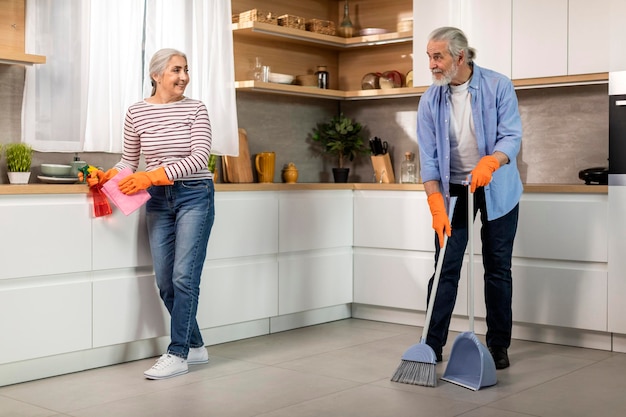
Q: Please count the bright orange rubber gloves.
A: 4